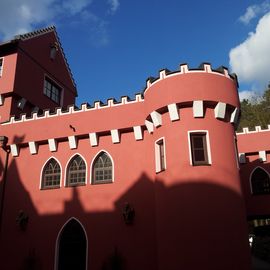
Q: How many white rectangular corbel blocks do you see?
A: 15